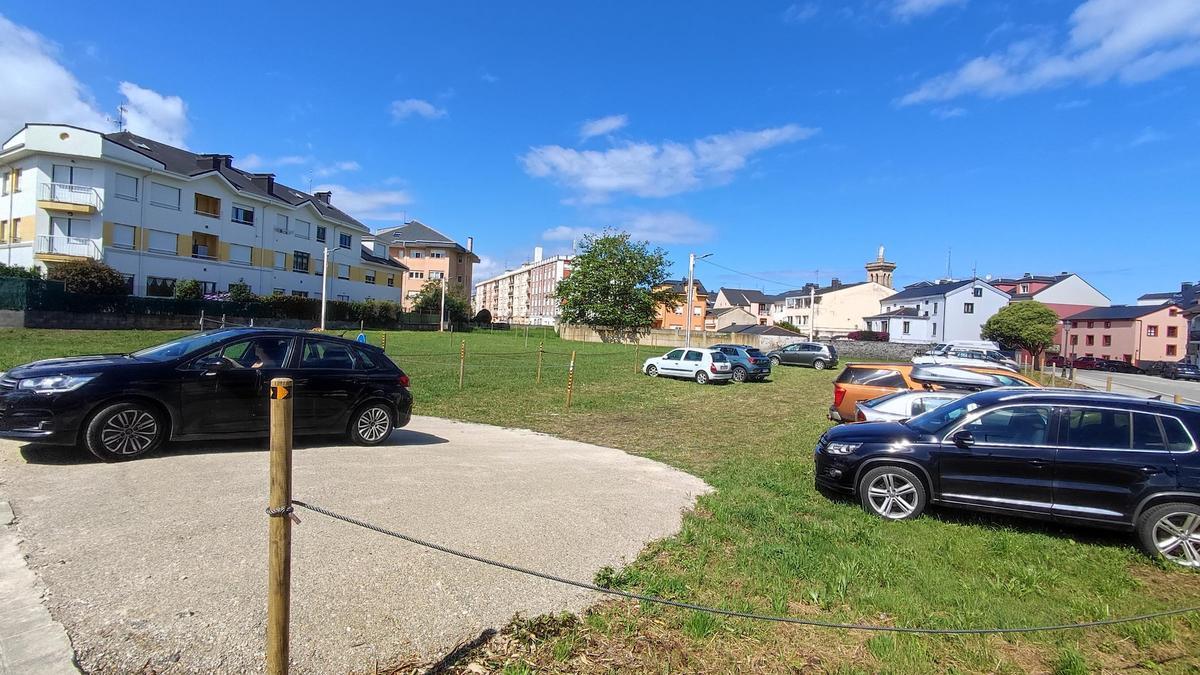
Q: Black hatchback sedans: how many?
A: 1